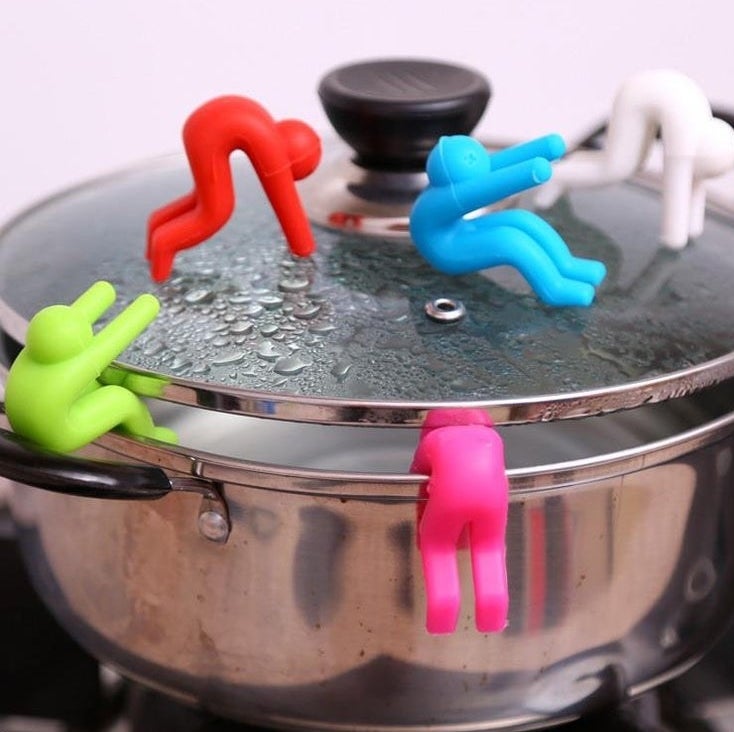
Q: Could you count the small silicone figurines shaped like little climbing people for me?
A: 5